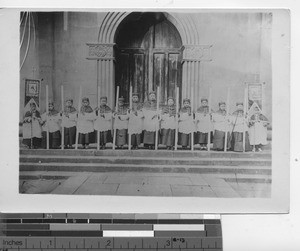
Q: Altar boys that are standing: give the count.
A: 14